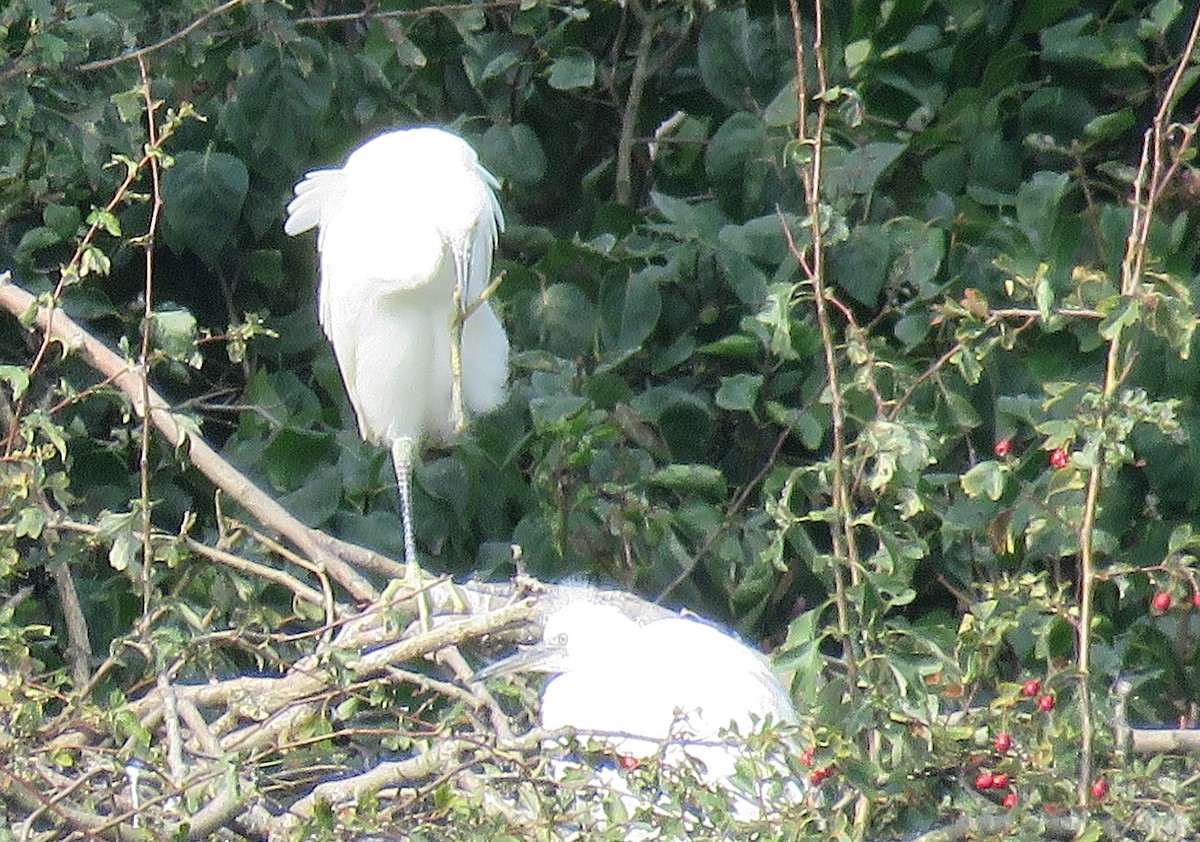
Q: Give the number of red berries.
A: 14